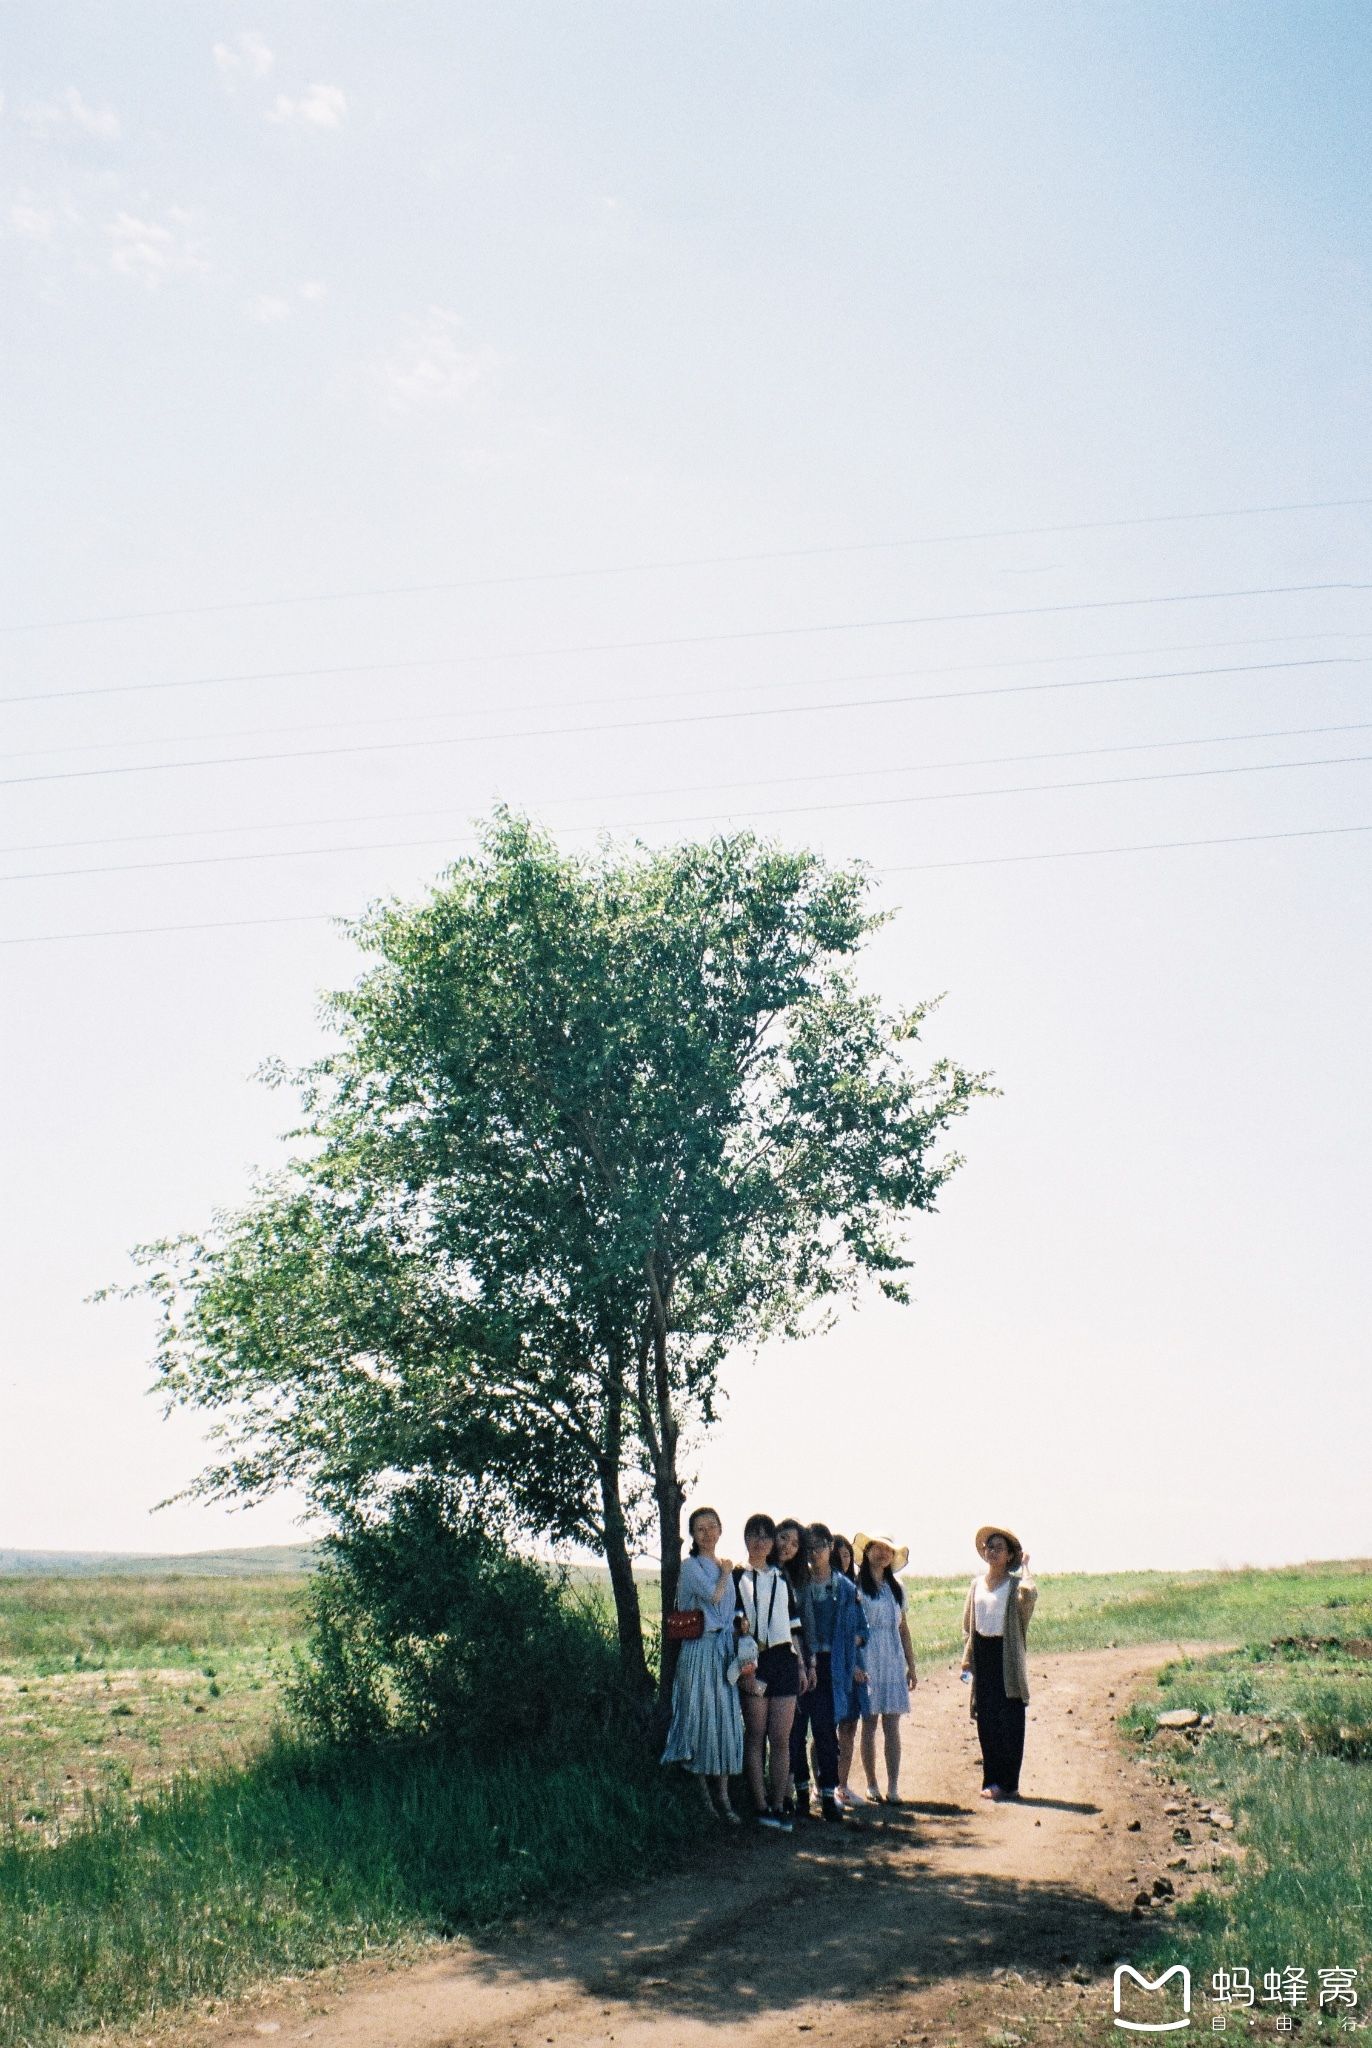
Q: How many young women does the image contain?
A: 7